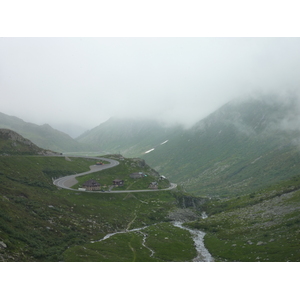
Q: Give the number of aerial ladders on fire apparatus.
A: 0